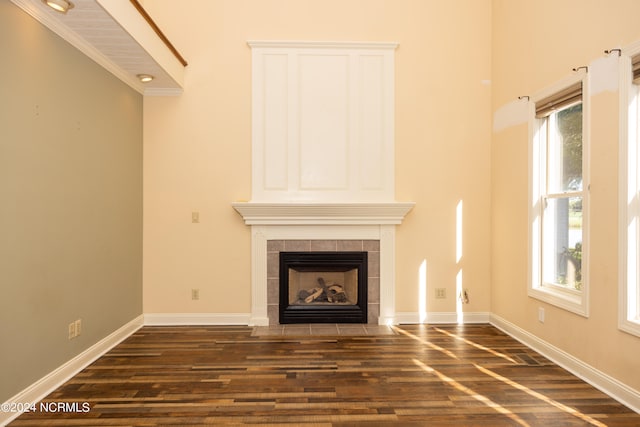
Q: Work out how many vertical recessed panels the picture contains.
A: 3